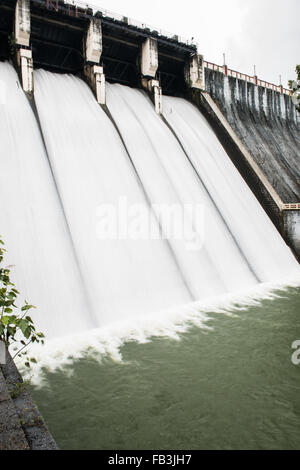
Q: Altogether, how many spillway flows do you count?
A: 4